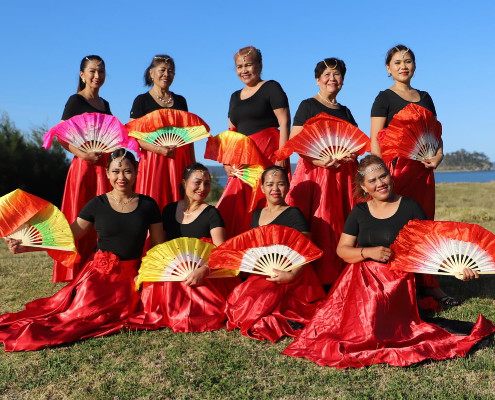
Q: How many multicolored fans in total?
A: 3